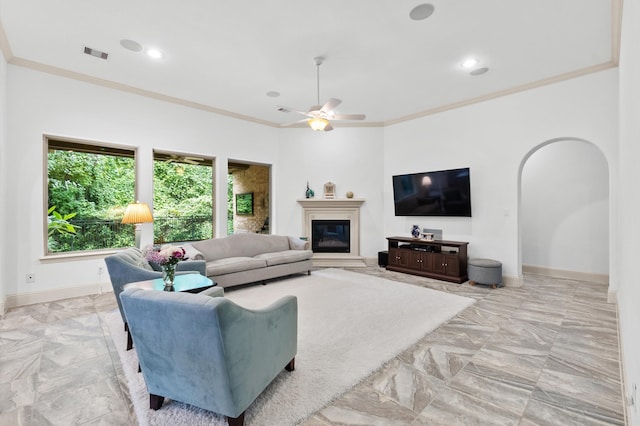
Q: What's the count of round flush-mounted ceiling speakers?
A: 4